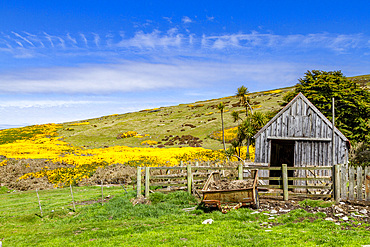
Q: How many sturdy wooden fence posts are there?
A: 6